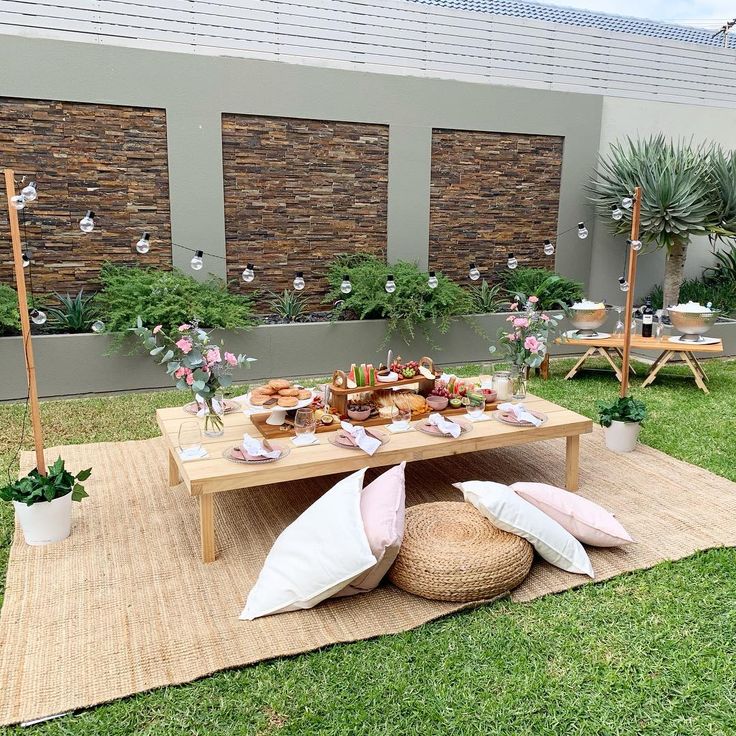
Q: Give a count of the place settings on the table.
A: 5